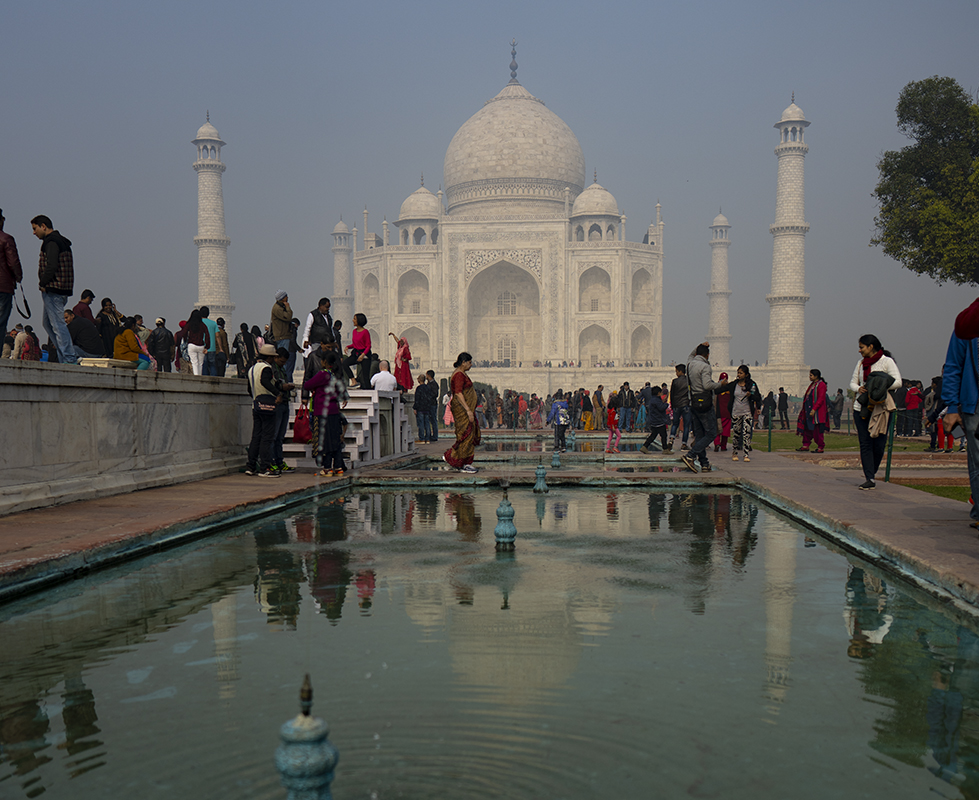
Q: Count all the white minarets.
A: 4